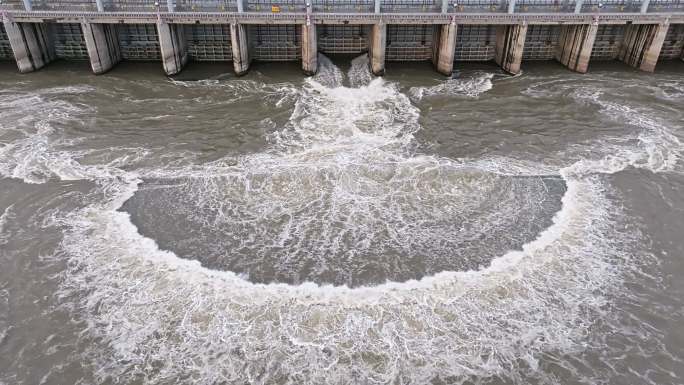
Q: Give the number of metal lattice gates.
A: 11